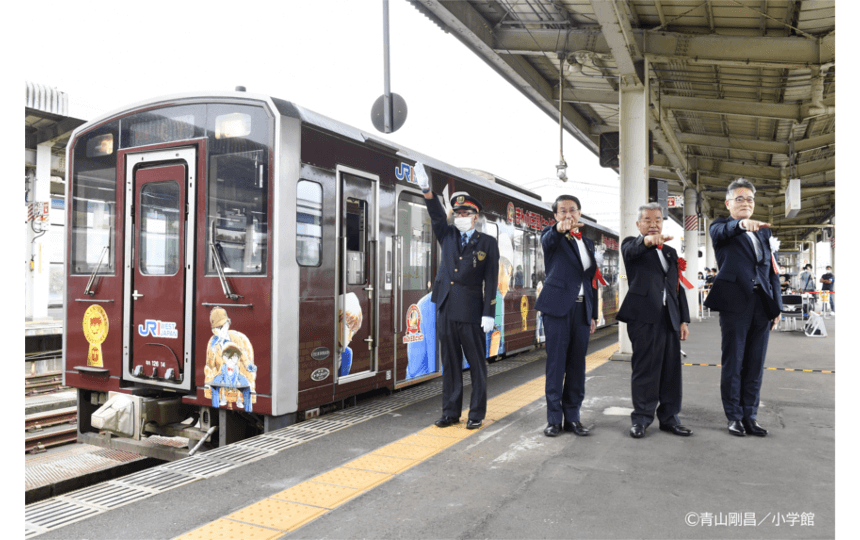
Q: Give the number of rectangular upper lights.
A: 2